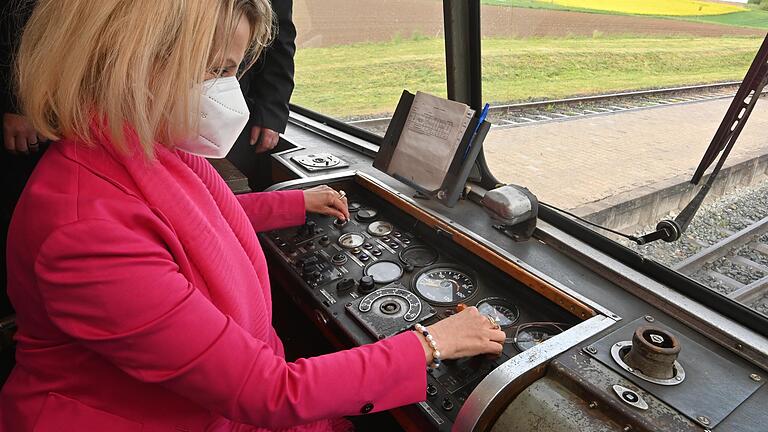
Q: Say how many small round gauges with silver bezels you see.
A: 2